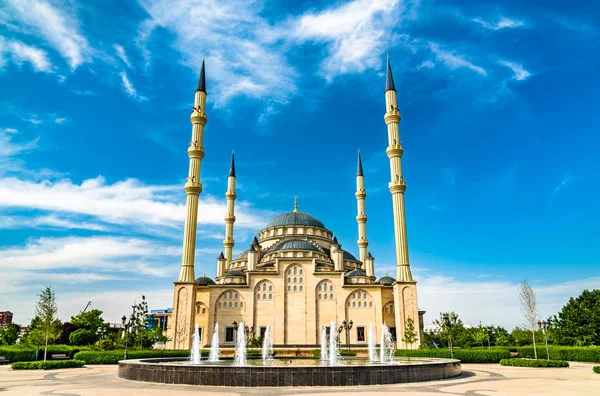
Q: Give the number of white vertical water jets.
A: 8